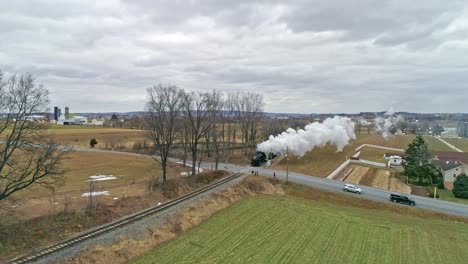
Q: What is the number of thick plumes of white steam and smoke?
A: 1